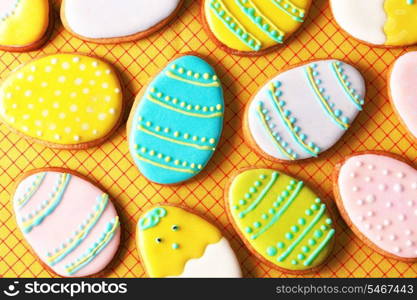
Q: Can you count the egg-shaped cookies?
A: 12